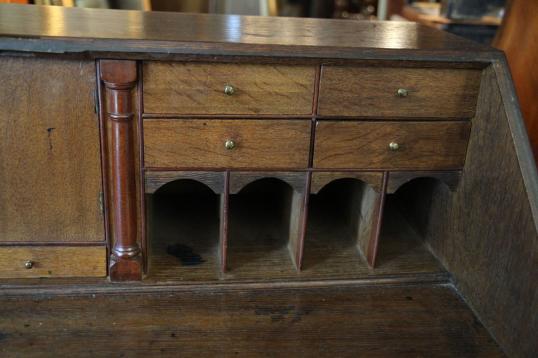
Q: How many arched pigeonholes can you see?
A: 4